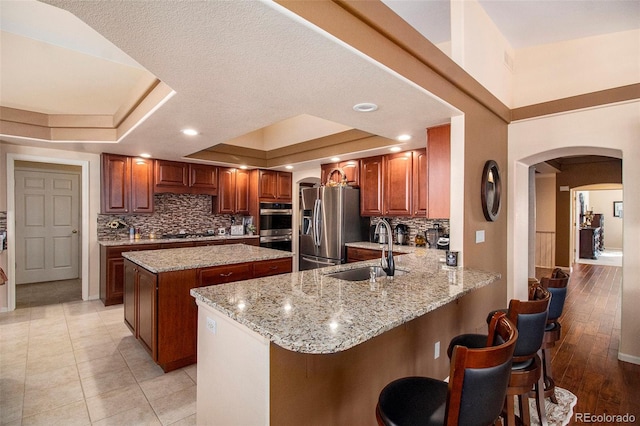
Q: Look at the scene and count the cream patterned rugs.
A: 1